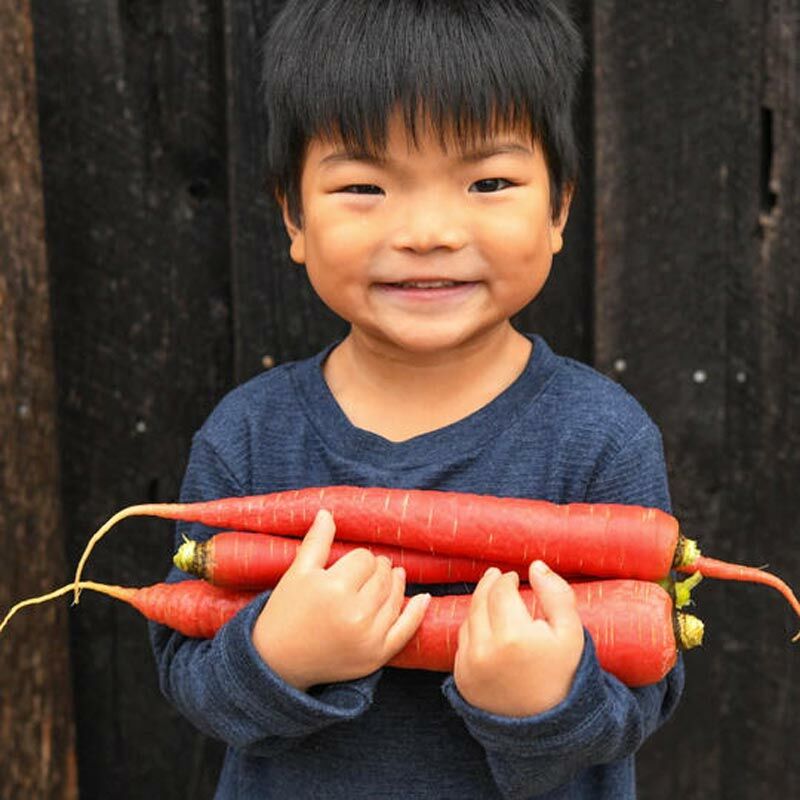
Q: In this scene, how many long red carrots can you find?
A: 3